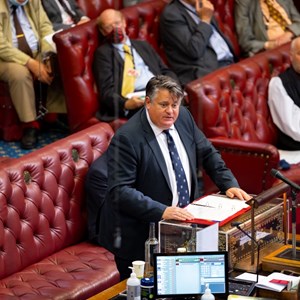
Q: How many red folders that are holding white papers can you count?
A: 1